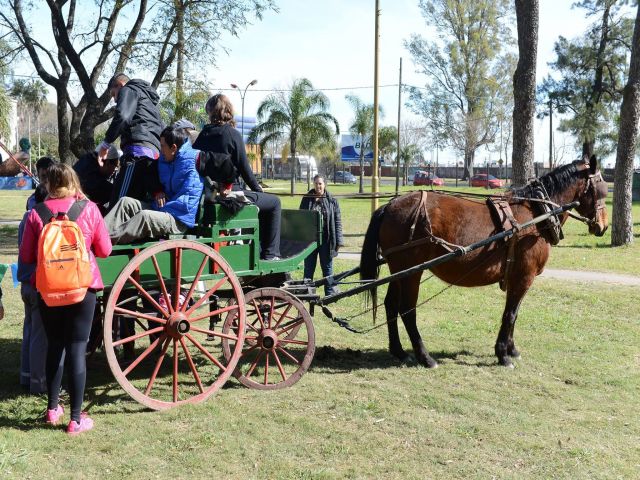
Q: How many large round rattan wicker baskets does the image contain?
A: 0